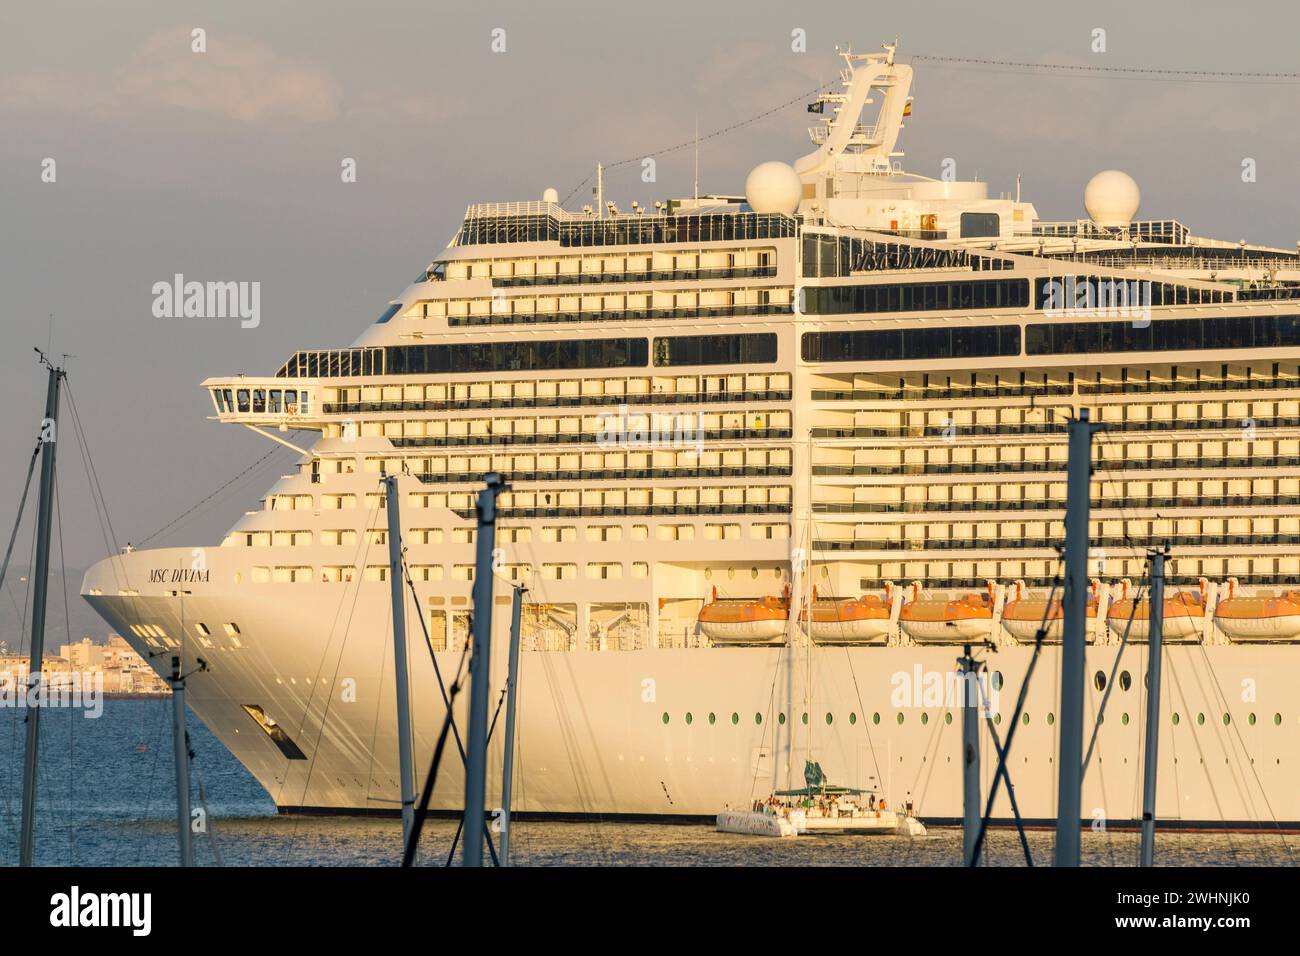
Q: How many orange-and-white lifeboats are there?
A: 6